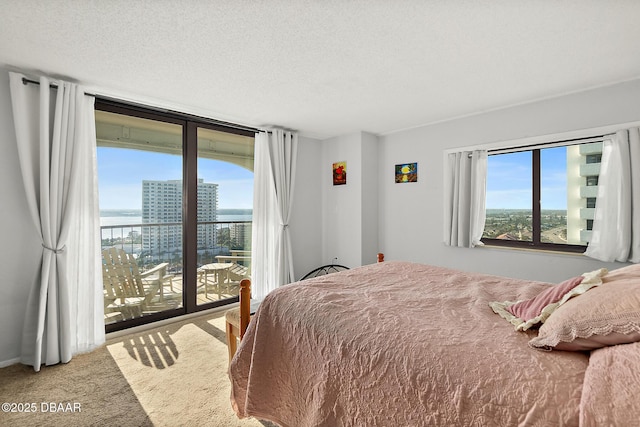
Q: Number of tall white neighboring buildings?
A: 2